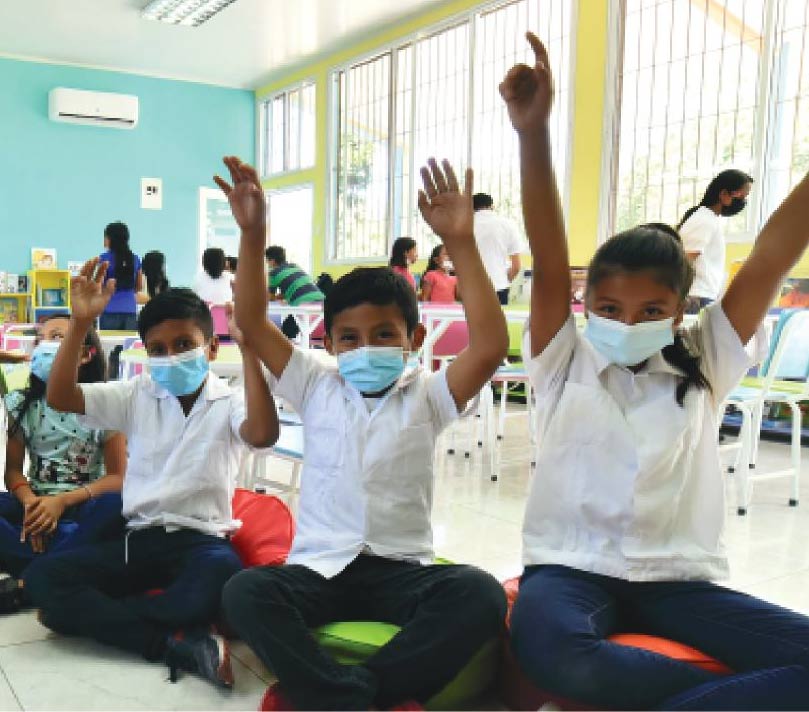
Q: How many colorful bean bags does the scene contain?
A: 3